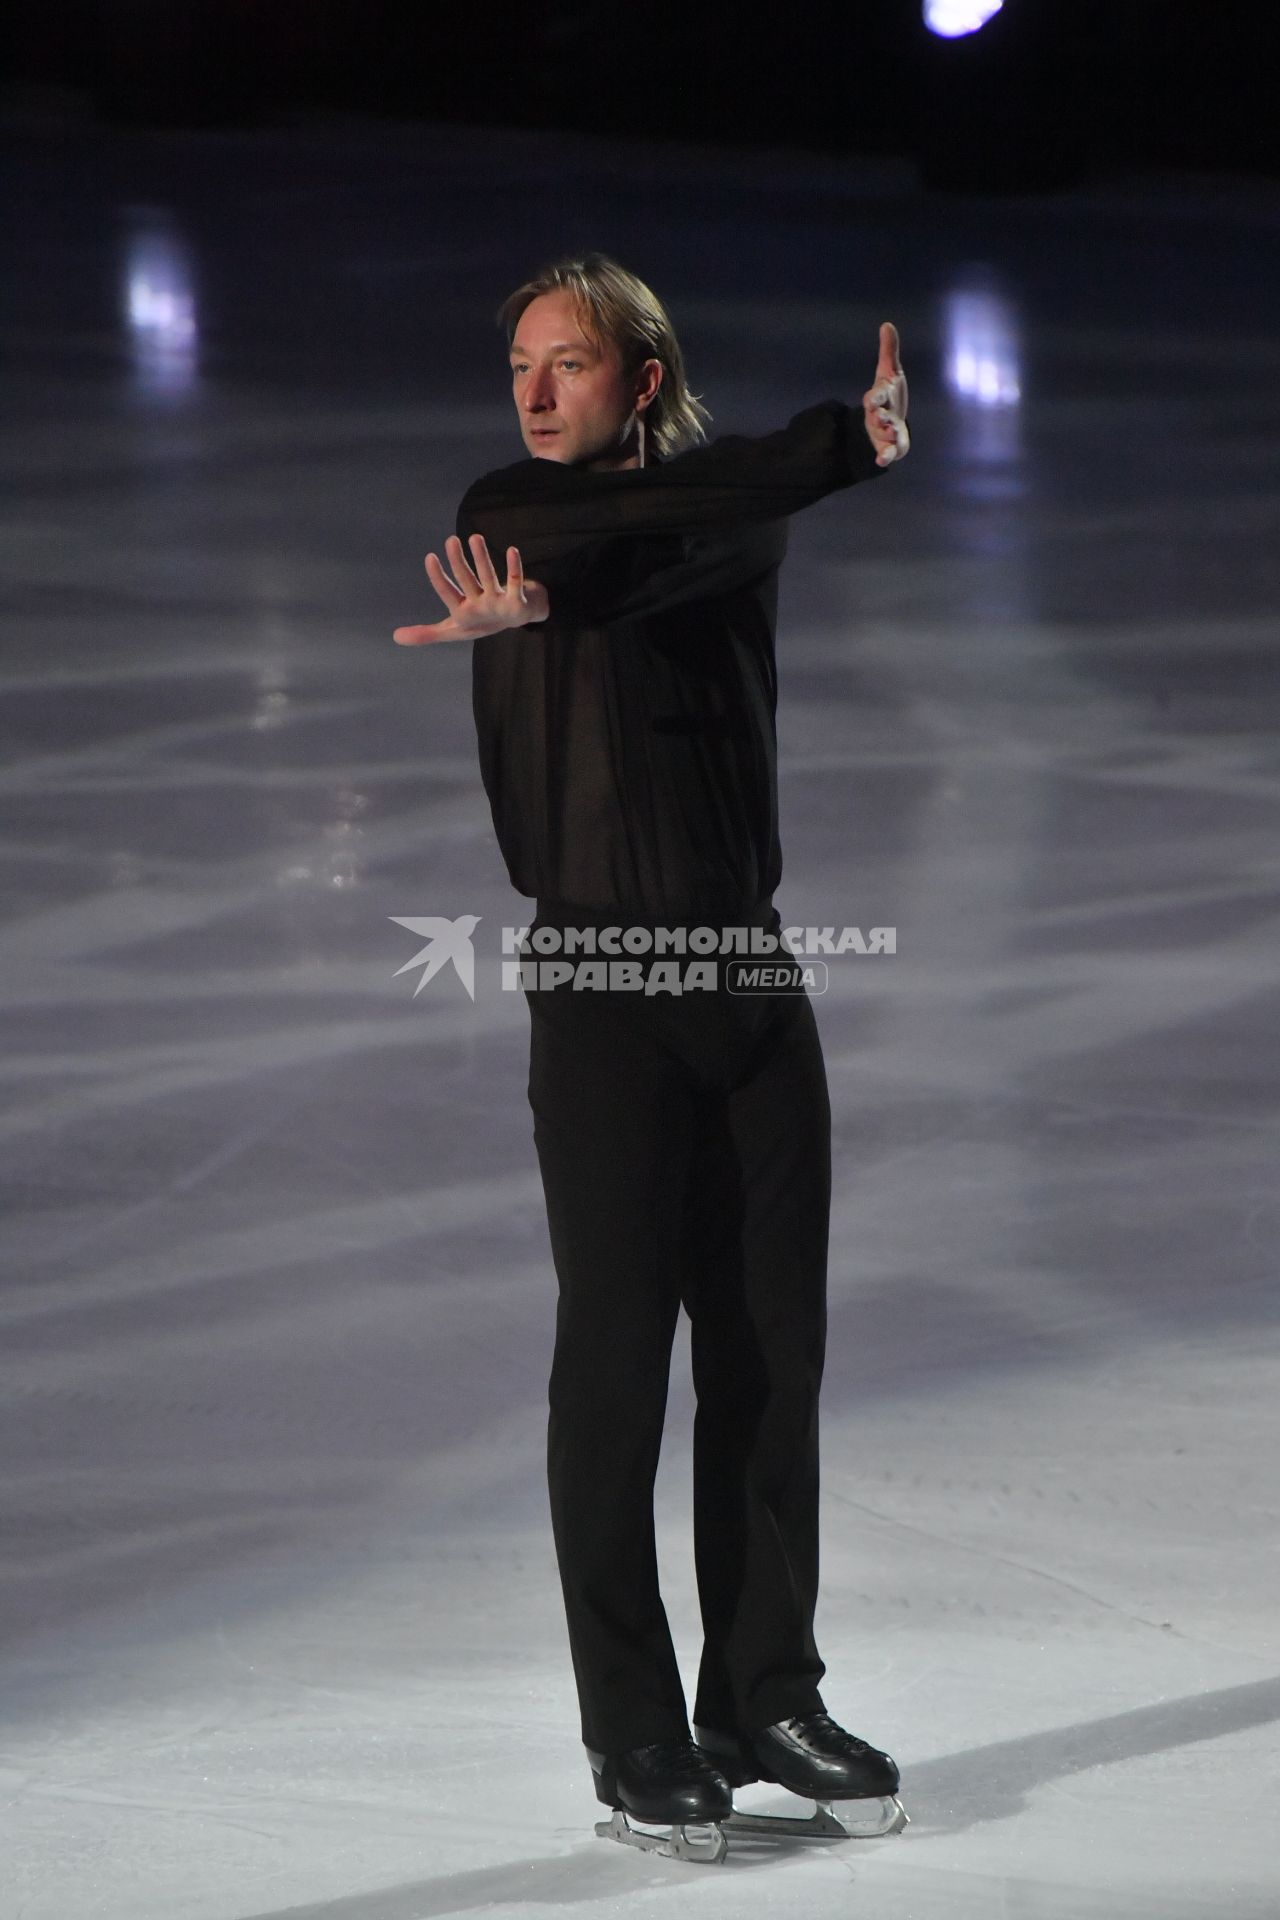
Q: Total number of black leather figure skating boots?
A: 2